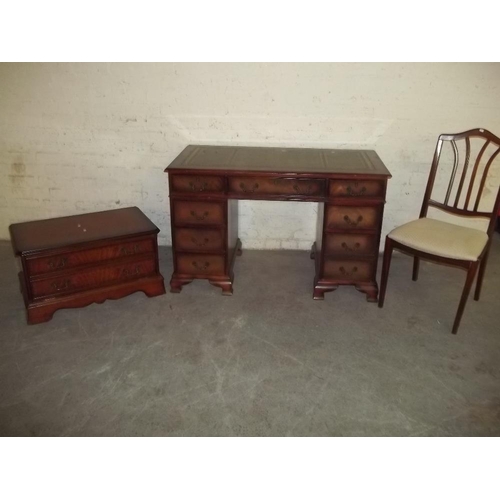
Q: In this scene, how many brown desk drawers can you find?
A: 9